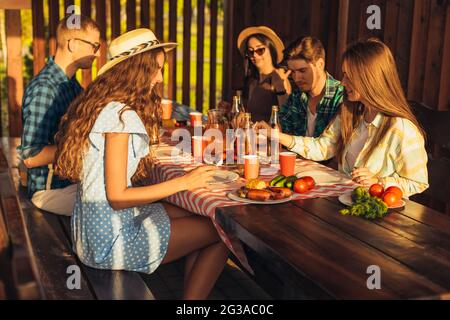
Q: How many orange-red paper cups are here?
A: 5